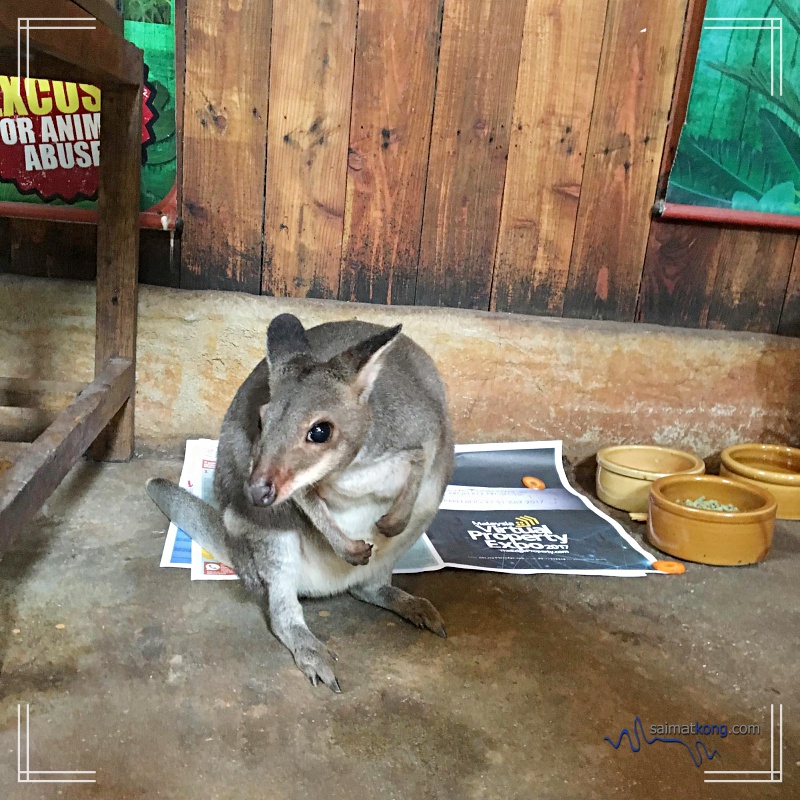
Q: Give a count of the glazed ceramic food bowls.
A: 3